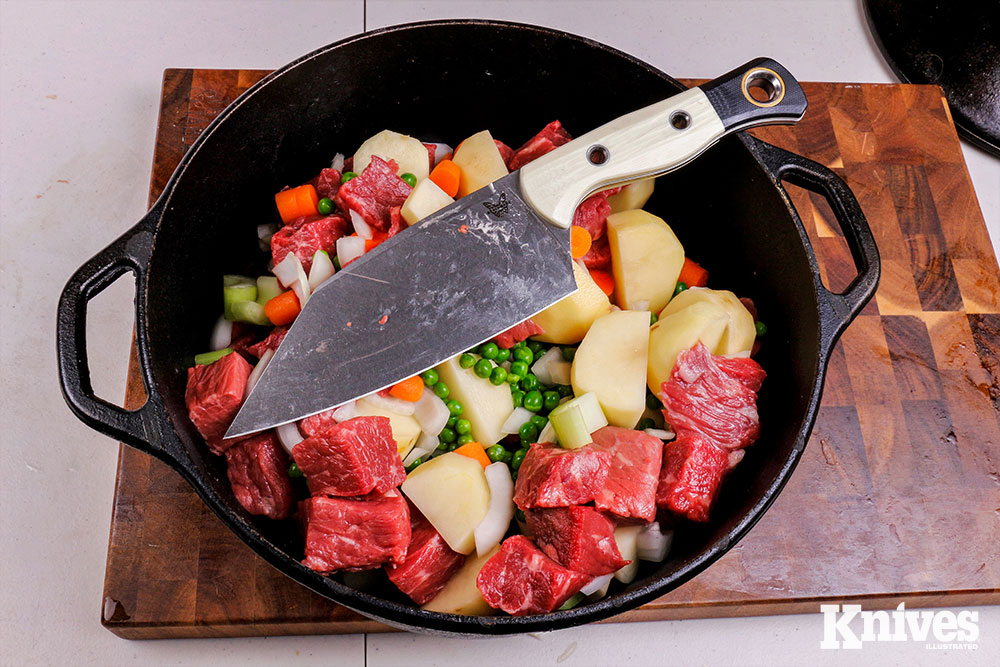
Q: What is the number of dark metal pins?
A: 2